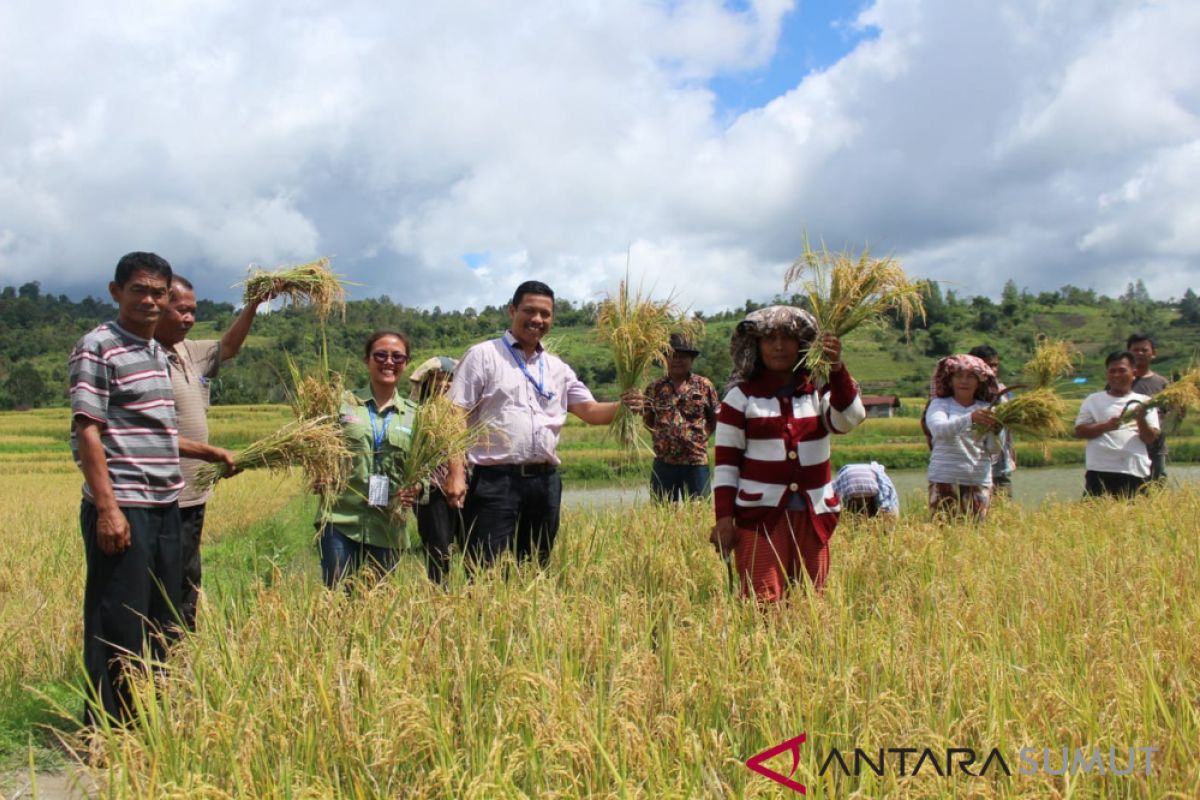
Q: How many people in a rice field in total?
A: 12